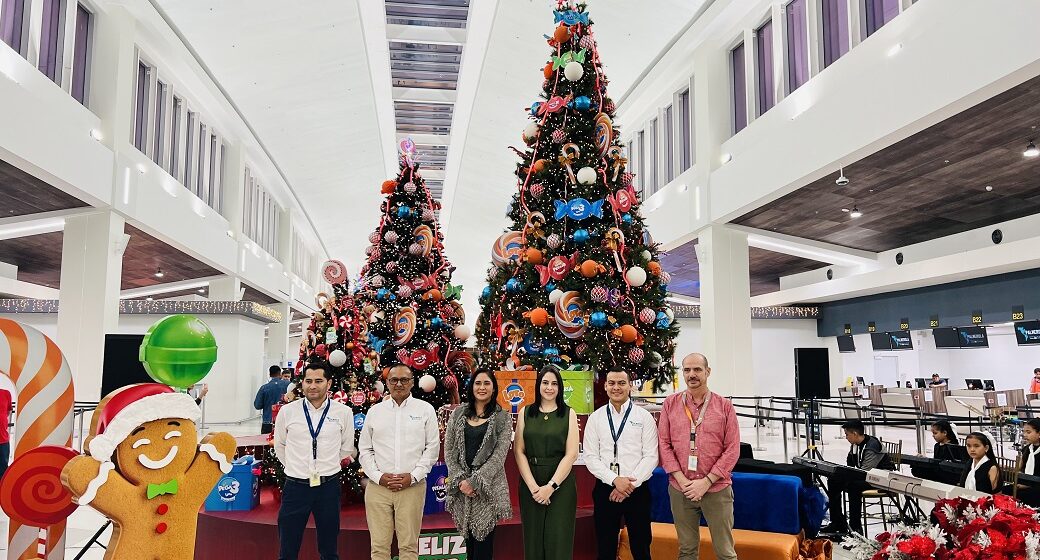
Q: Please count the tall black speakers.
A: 1